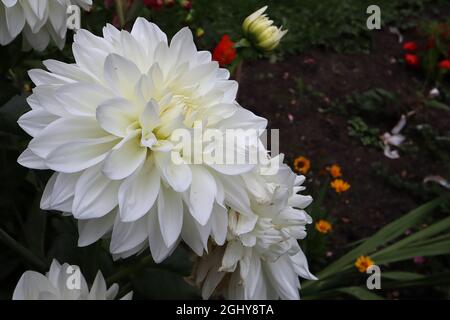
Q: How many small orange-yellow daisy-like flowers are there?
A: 5